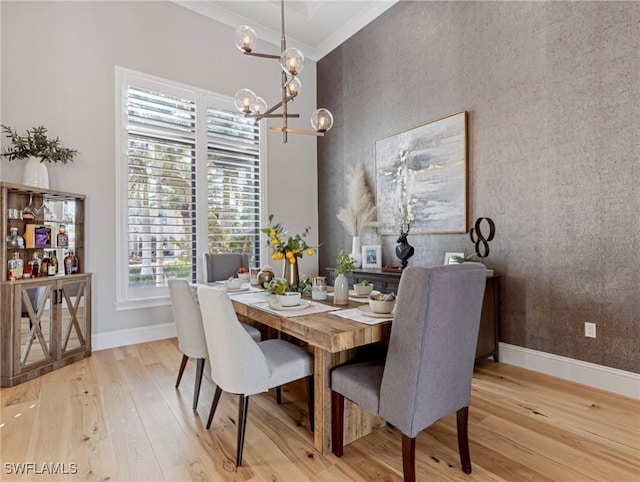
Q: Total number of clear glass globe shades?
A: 6